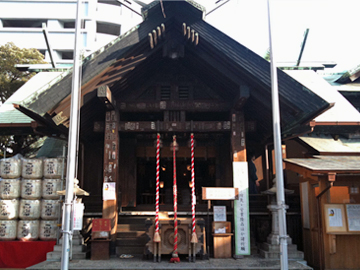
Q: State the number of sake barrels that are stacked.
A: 12